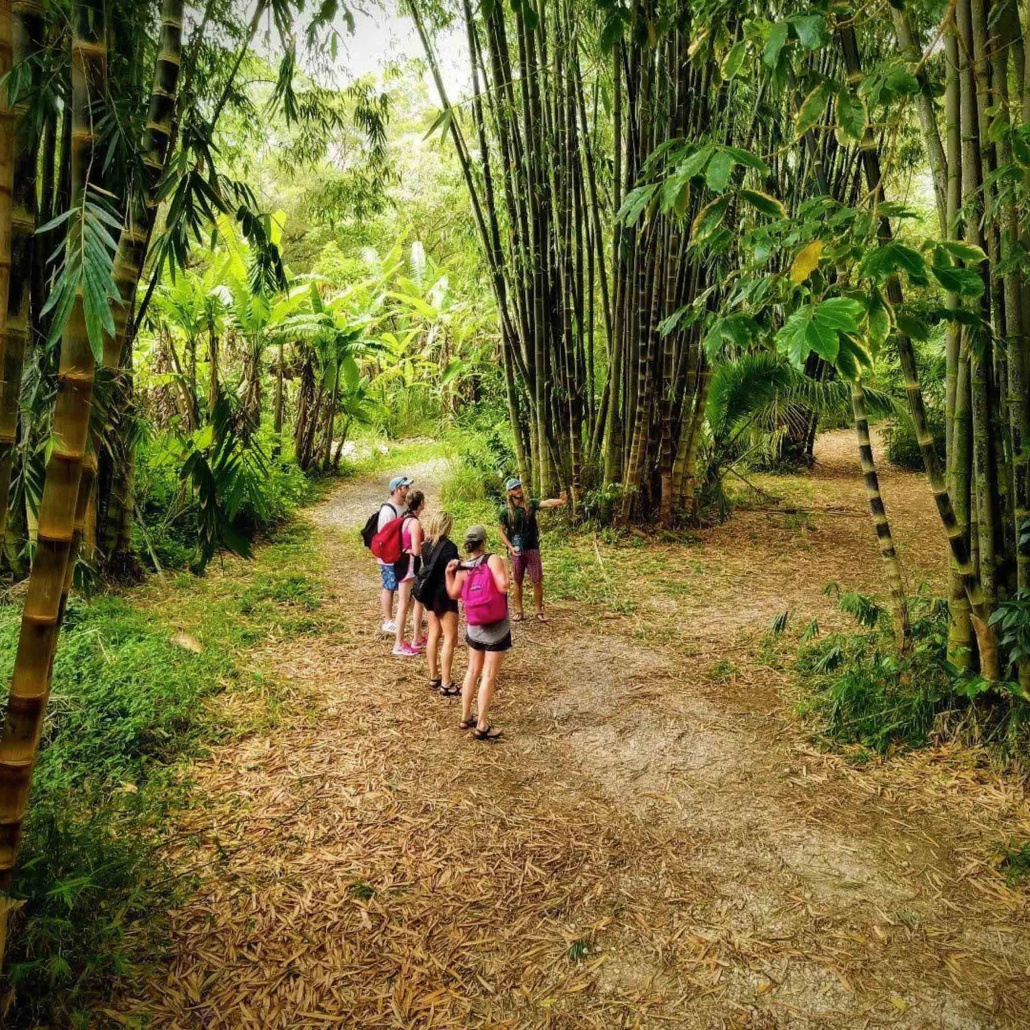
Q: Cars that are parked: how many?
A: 0